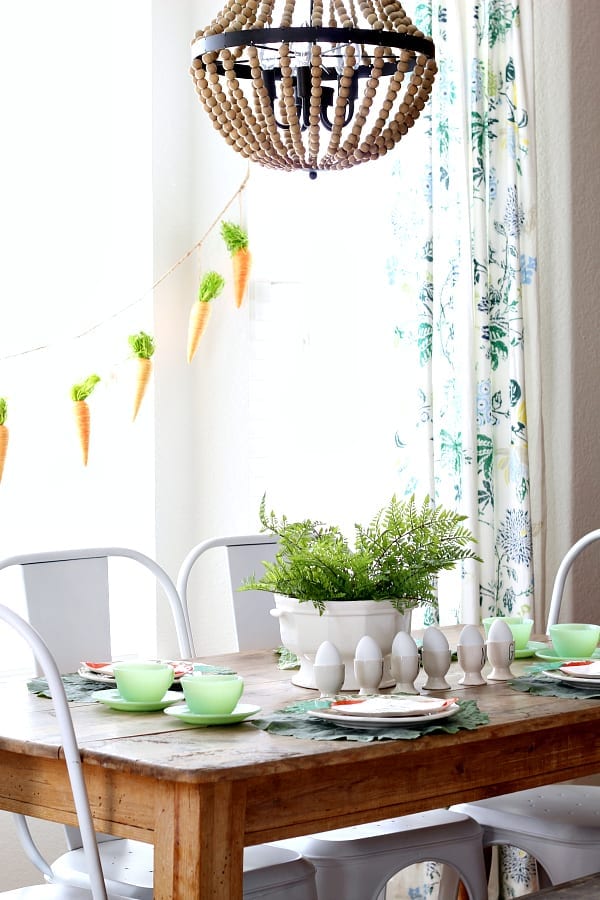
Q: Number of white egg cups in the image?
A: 6